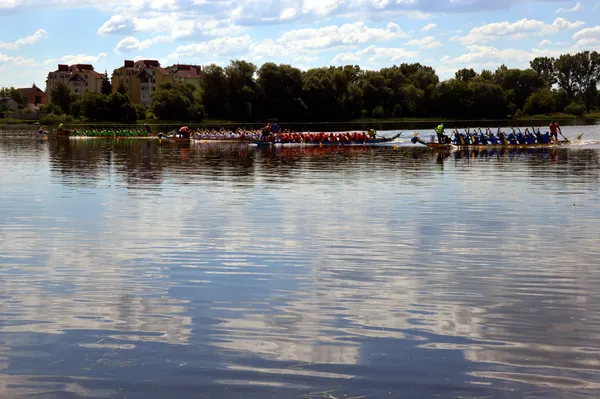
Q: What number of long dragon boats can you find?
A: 4